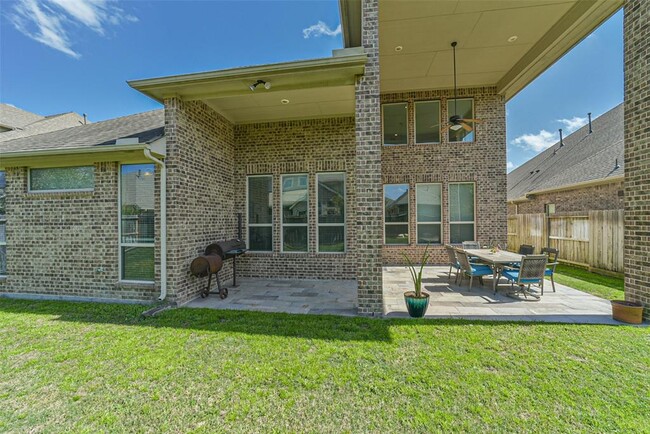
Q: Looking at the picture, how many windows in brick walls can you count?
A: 12